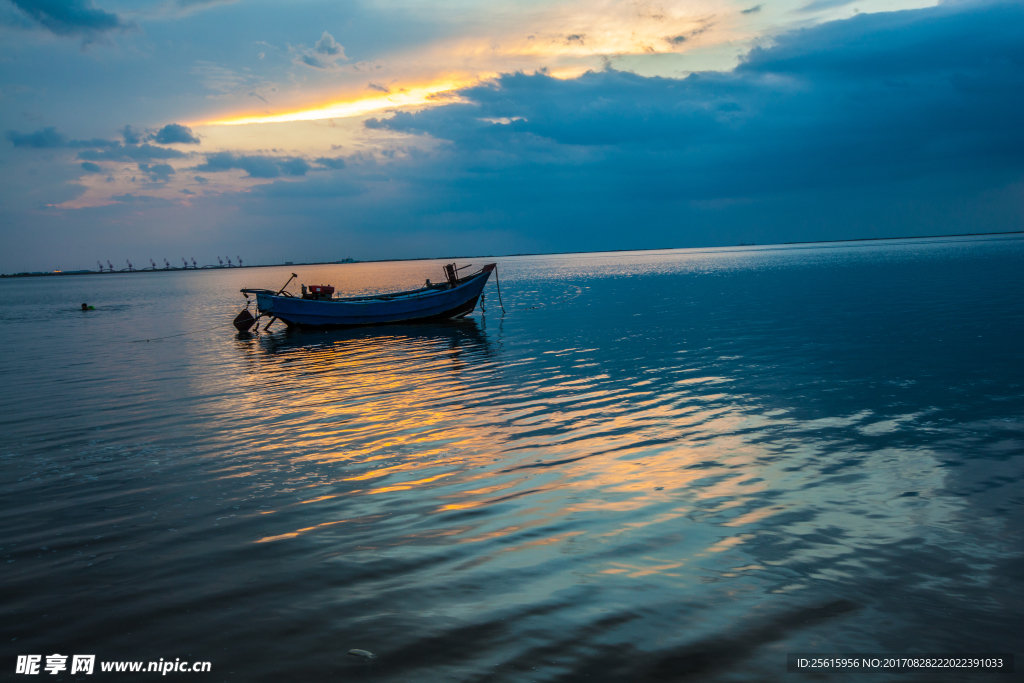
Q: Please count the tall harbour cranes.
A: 10